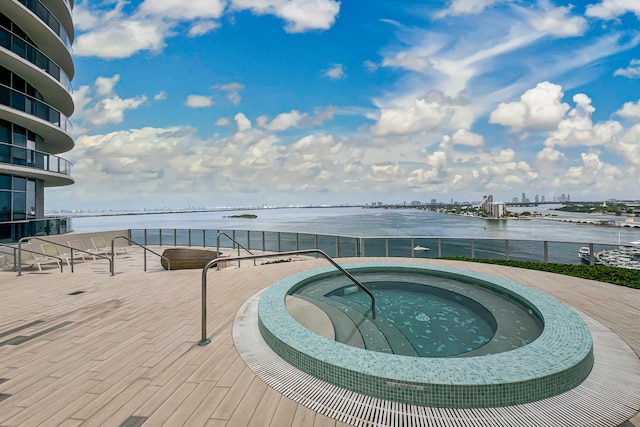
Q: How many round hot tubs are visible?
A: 1